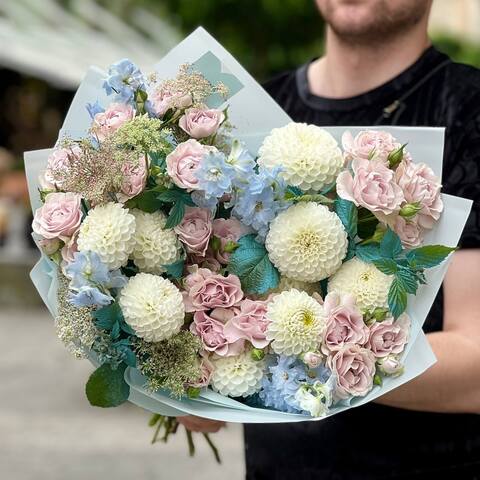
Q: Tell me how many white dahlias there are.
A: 8